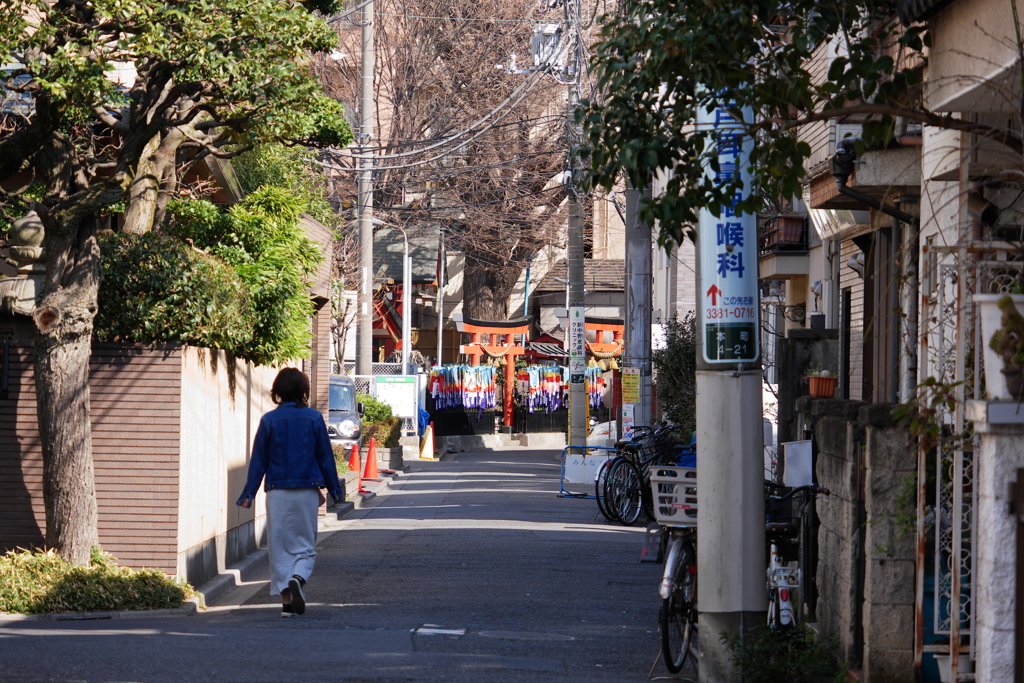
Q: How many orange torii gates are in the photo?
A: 2